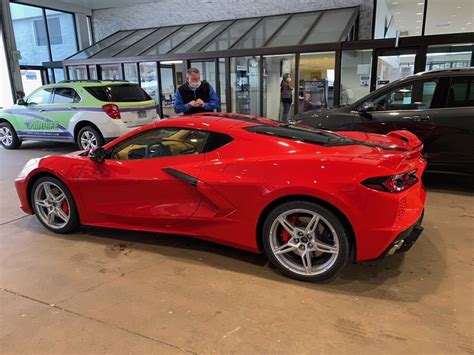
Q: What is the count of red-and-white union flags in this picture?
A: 0